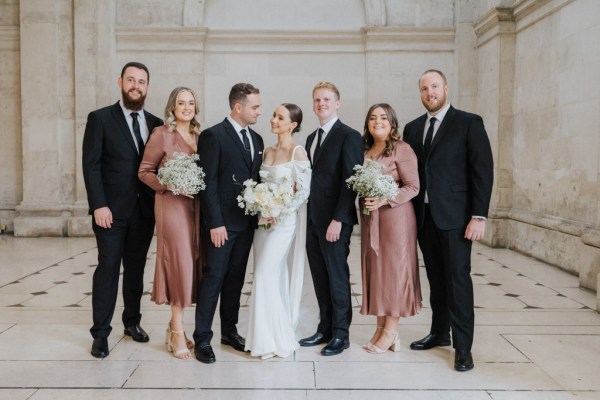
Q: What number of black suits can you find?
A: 4